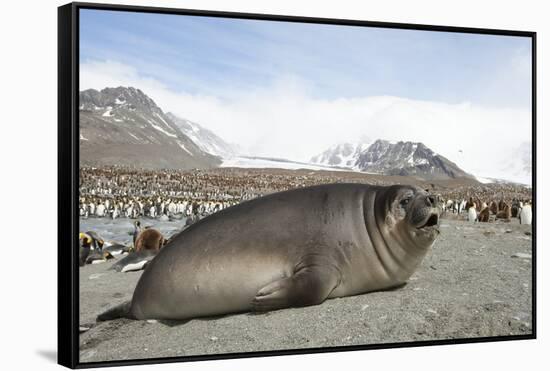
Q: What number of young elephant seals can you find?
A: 1